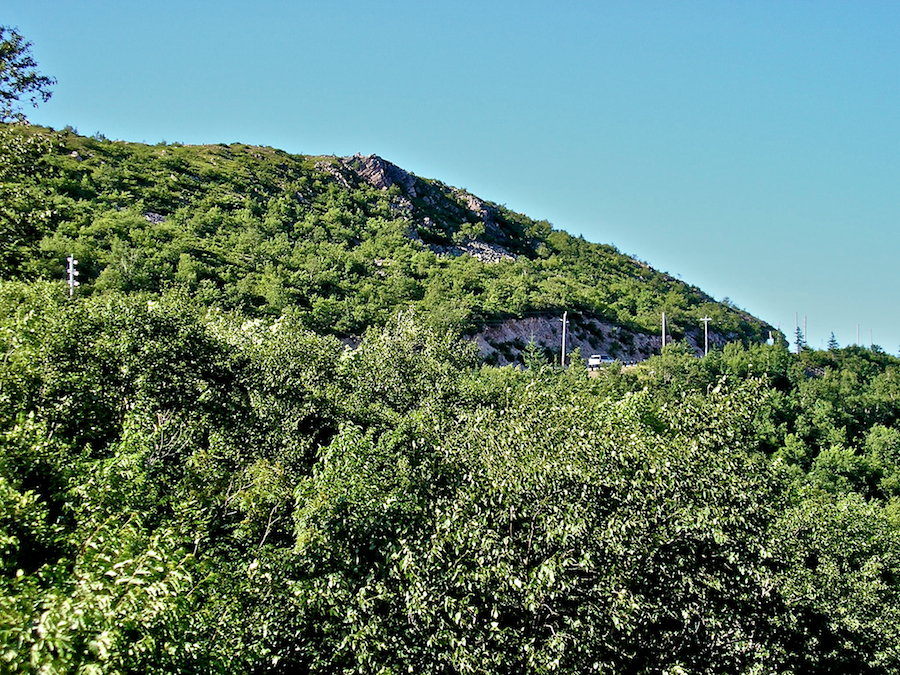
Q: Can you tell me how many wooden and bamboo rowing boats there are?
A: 0